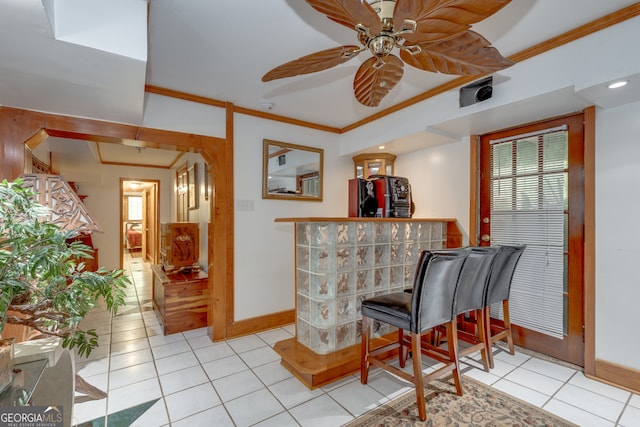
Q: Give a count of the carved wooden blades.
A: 5